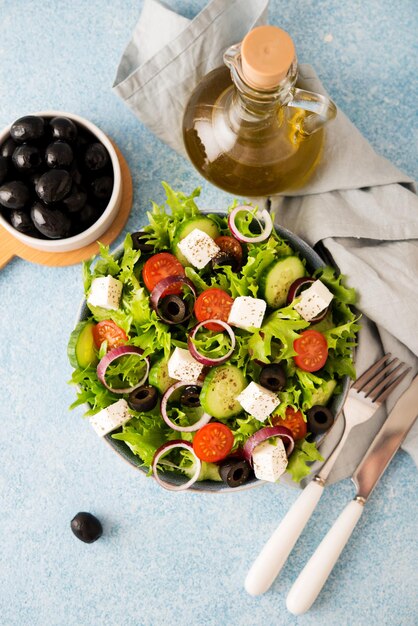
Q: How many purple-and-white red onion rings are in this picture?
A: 8